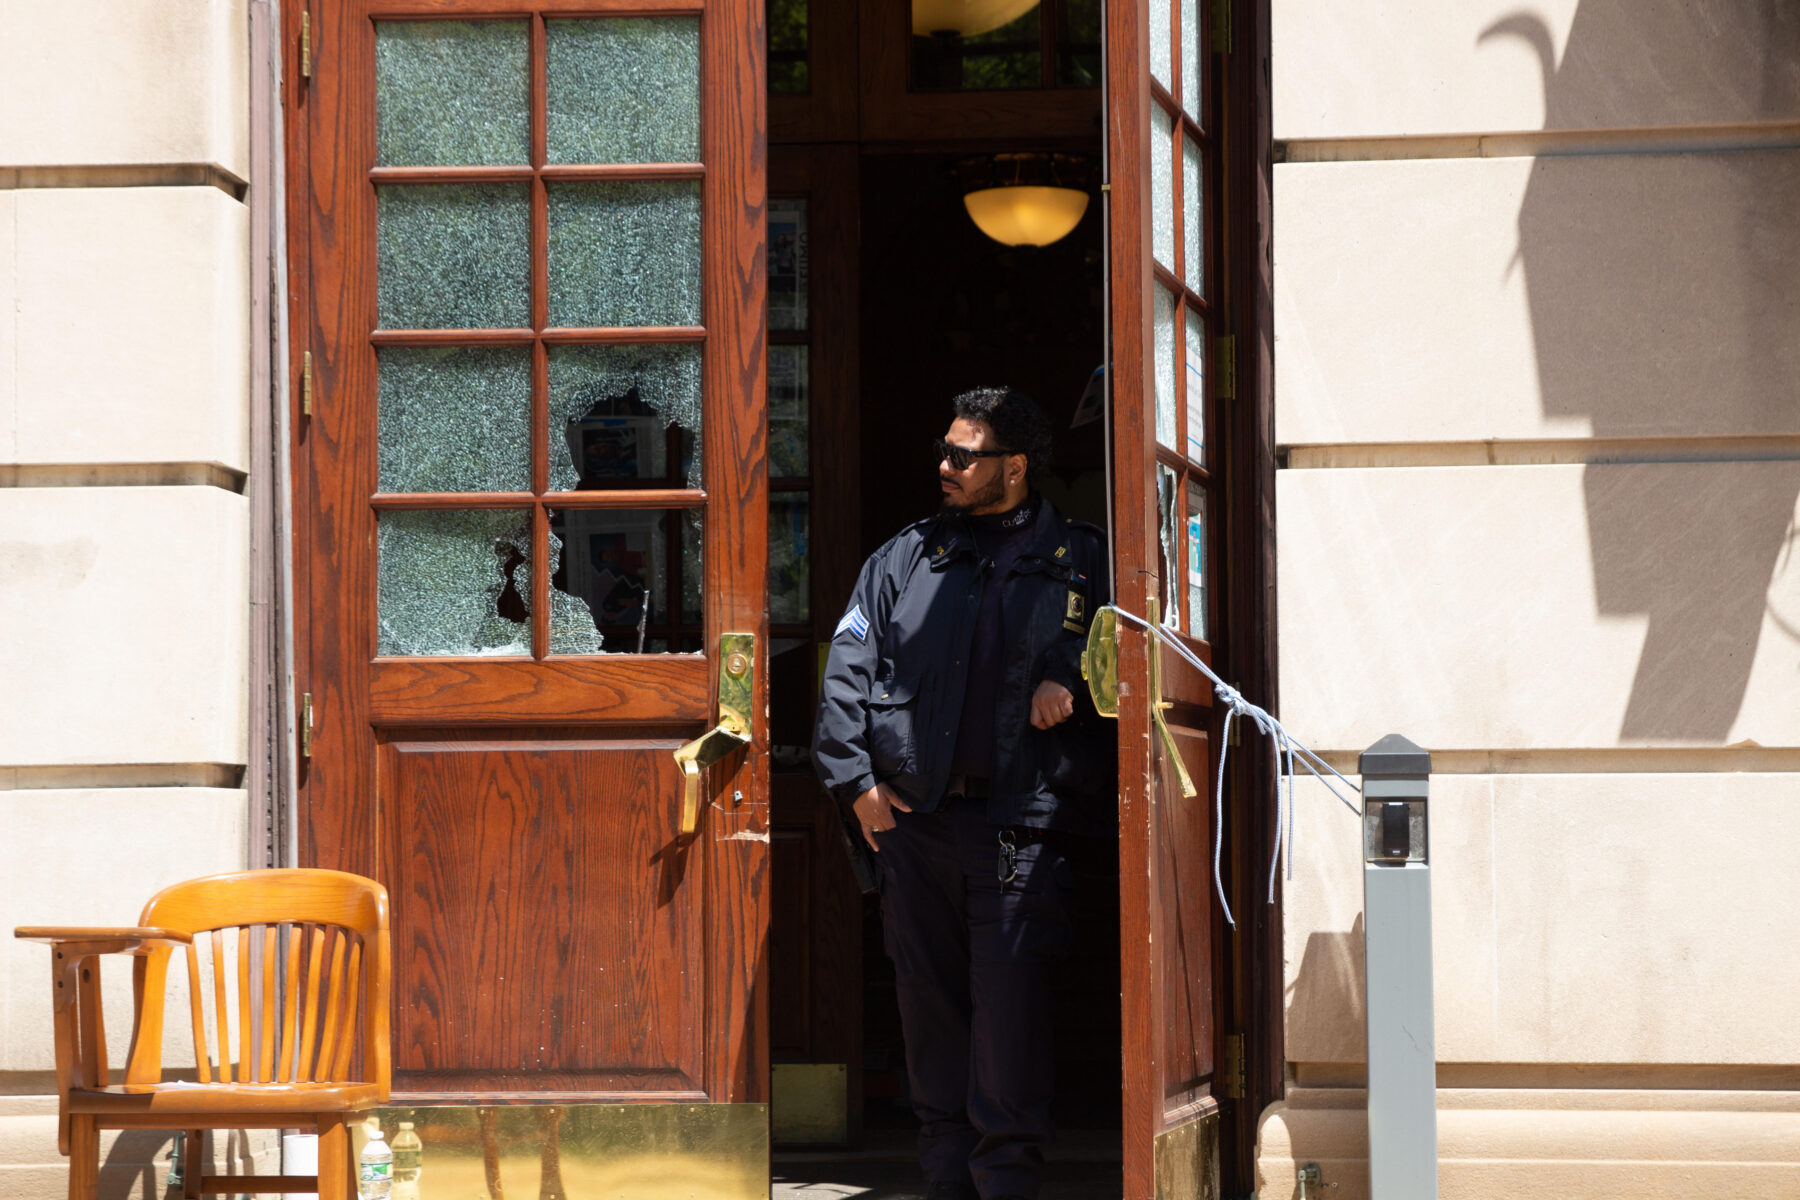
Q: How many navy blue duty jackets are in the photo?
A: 1